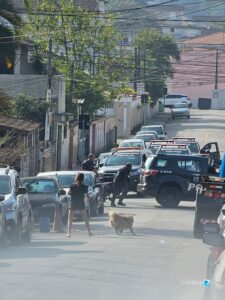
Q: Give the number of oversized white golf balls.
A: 0